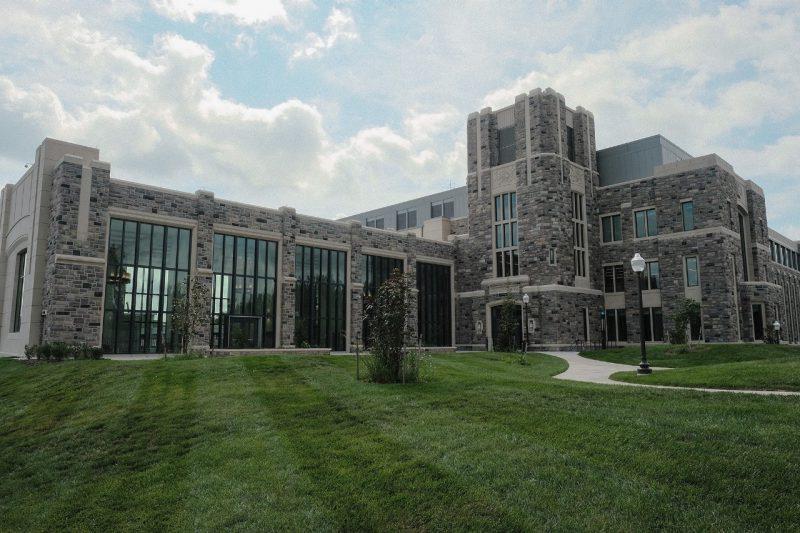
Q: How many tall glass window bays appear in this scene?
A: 5